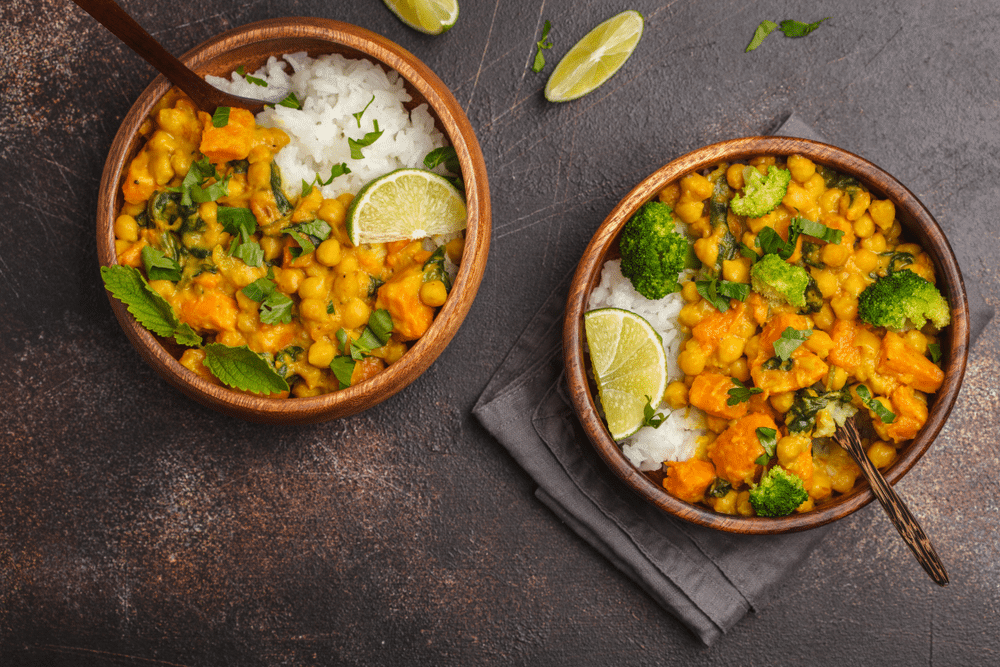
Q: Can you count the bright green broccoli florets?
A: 5